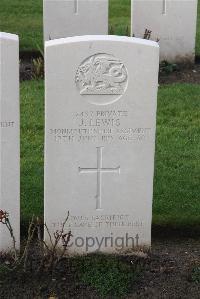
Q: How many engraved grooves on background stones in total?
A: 2